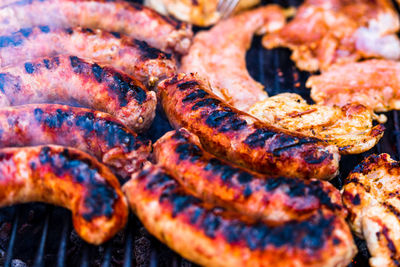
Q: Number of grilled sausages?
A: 8